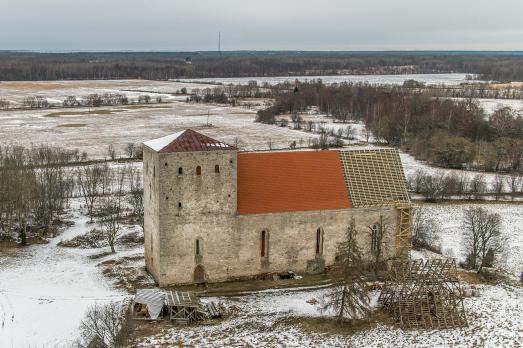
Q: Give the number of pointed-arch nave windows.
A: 3